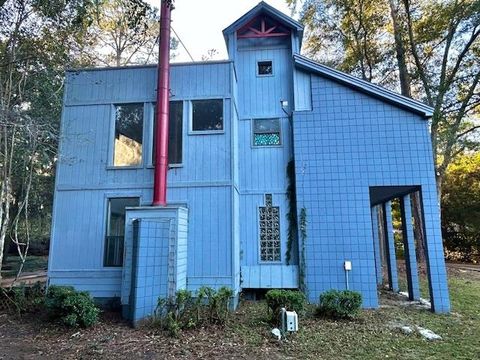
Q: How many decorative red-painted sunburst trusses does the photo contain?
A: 1